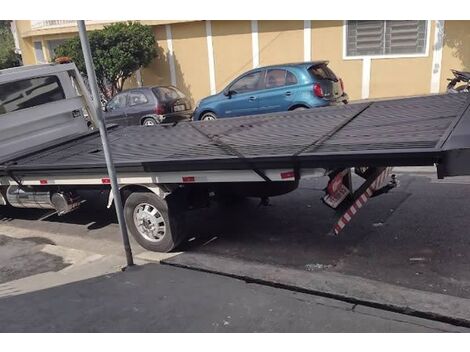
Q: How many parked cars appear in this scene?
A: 2